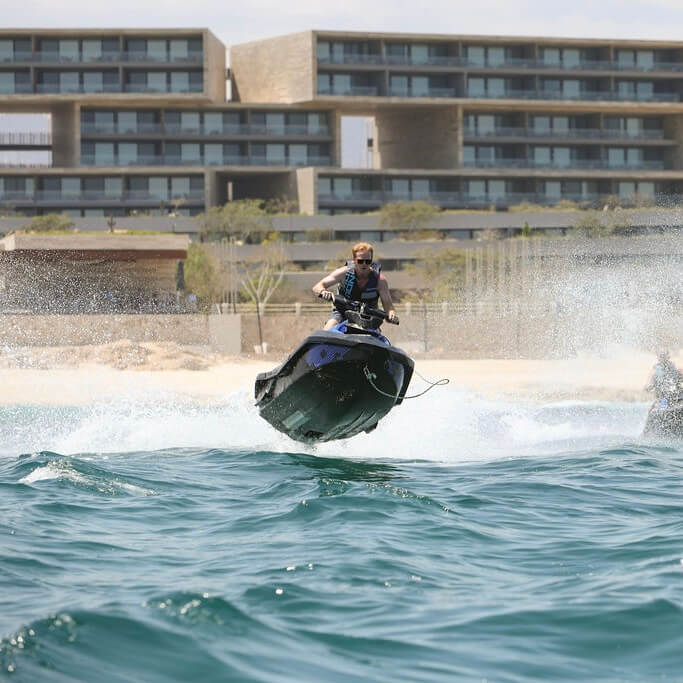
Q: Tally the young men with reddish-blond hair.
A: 1